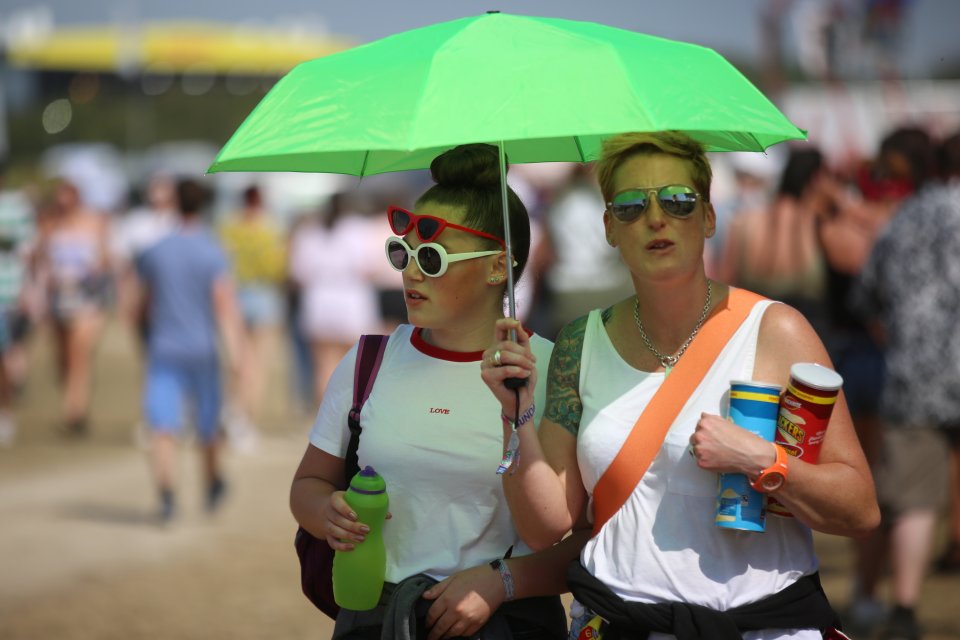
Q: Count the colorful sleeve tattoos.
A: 1